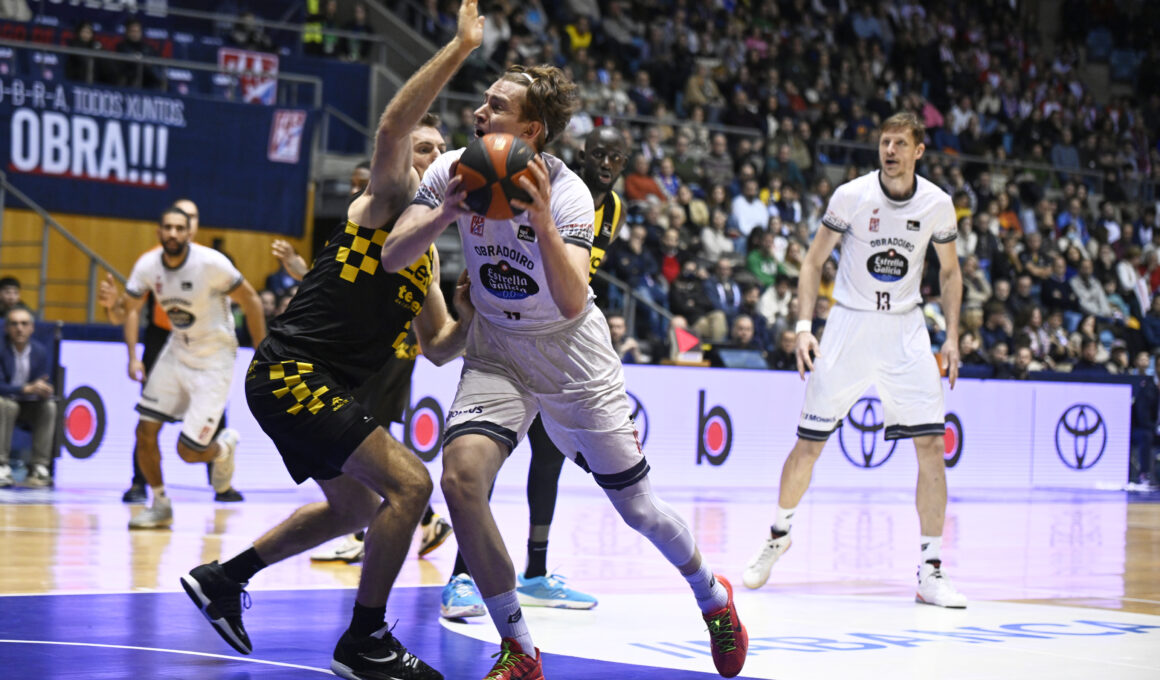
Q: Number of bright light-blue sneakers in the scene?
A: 2